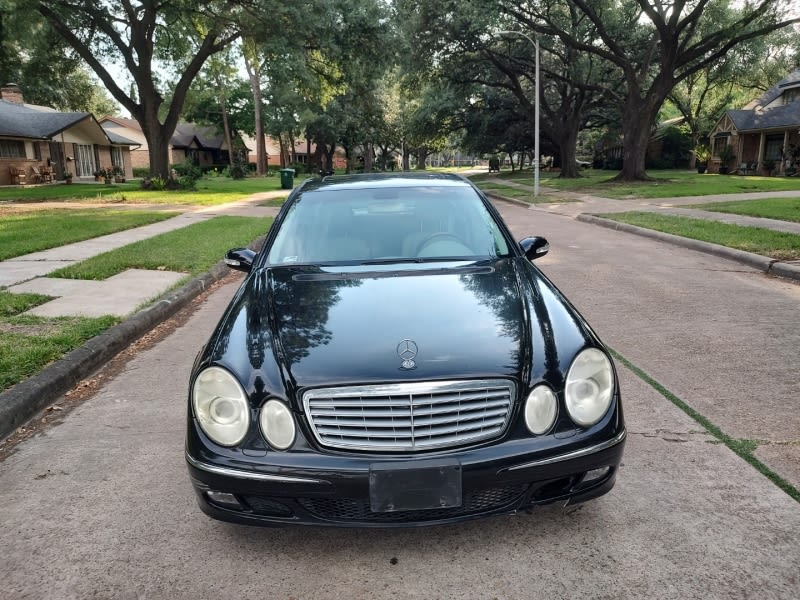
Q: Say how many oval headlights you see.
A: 4